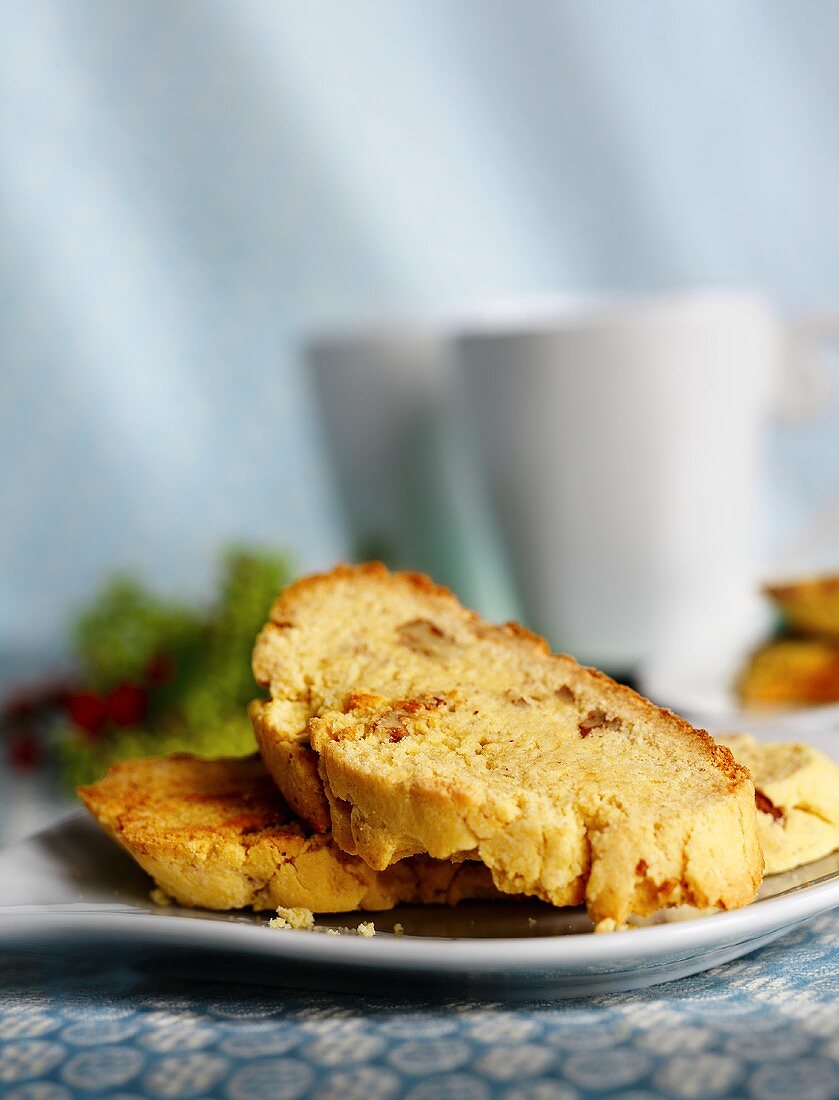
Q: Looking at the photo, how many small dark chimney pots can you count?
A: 0